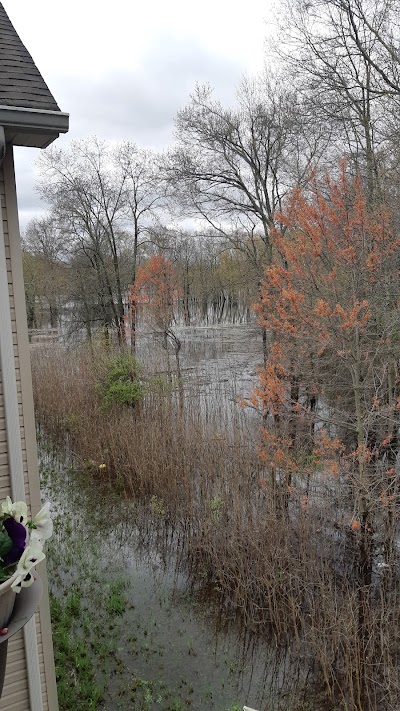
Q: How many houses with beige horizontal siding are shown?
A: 1